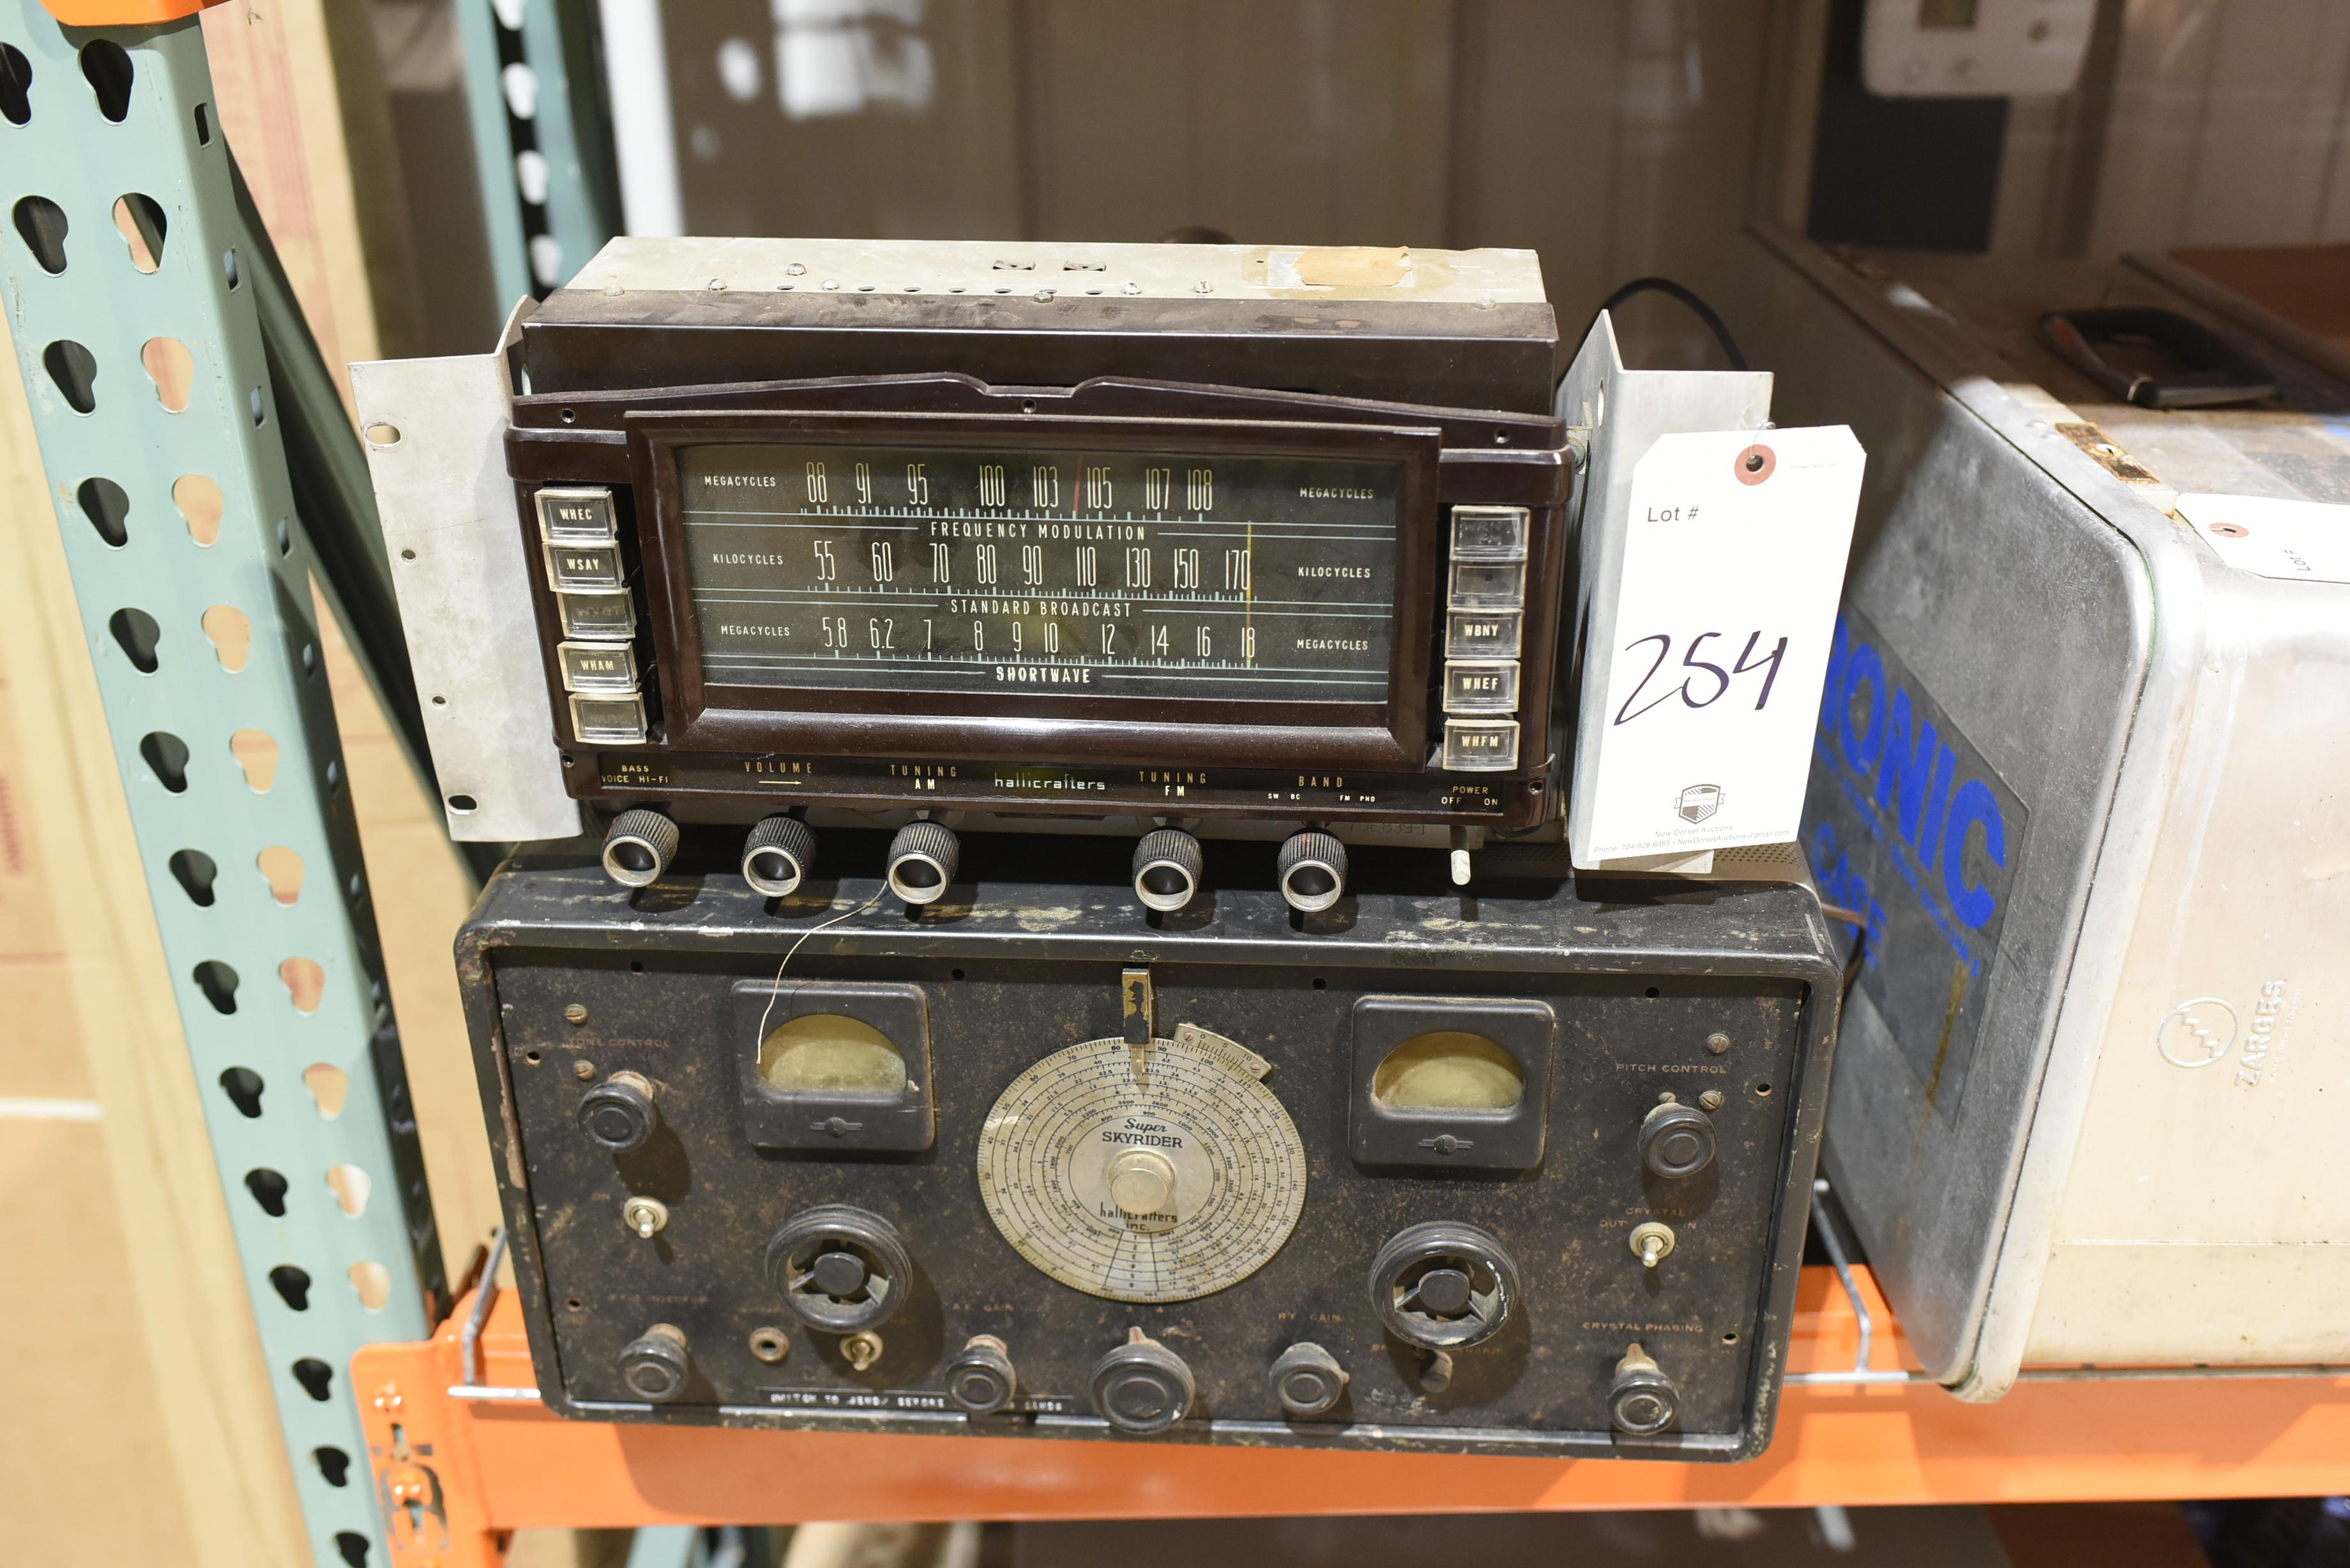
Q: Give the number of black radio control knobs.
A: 14